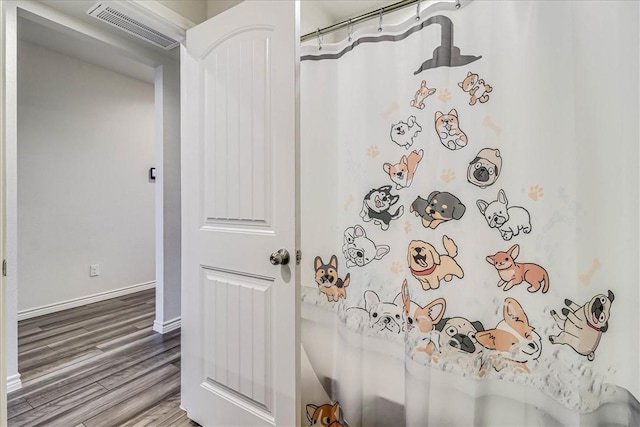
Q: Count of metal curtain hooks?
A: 5